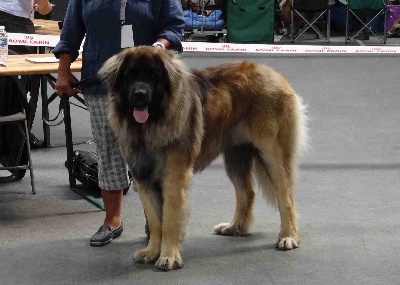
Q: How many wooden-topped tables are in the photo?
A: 2